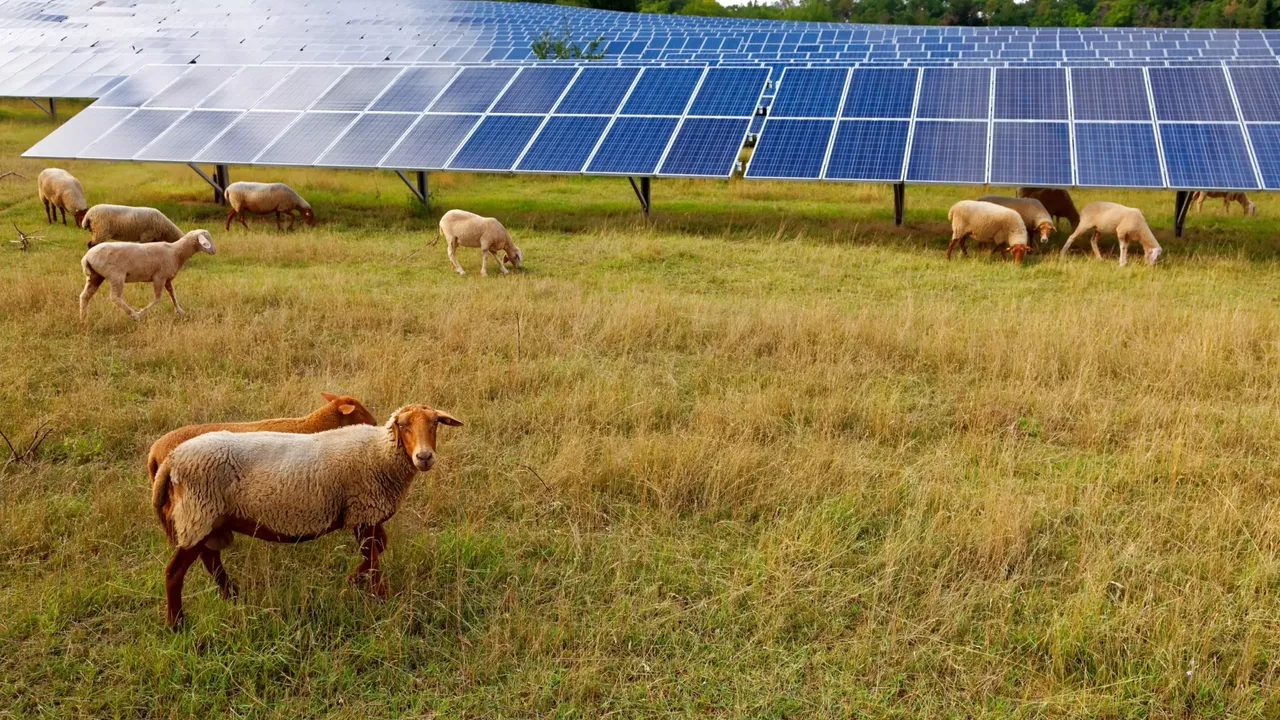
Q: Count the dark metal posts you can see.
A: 6